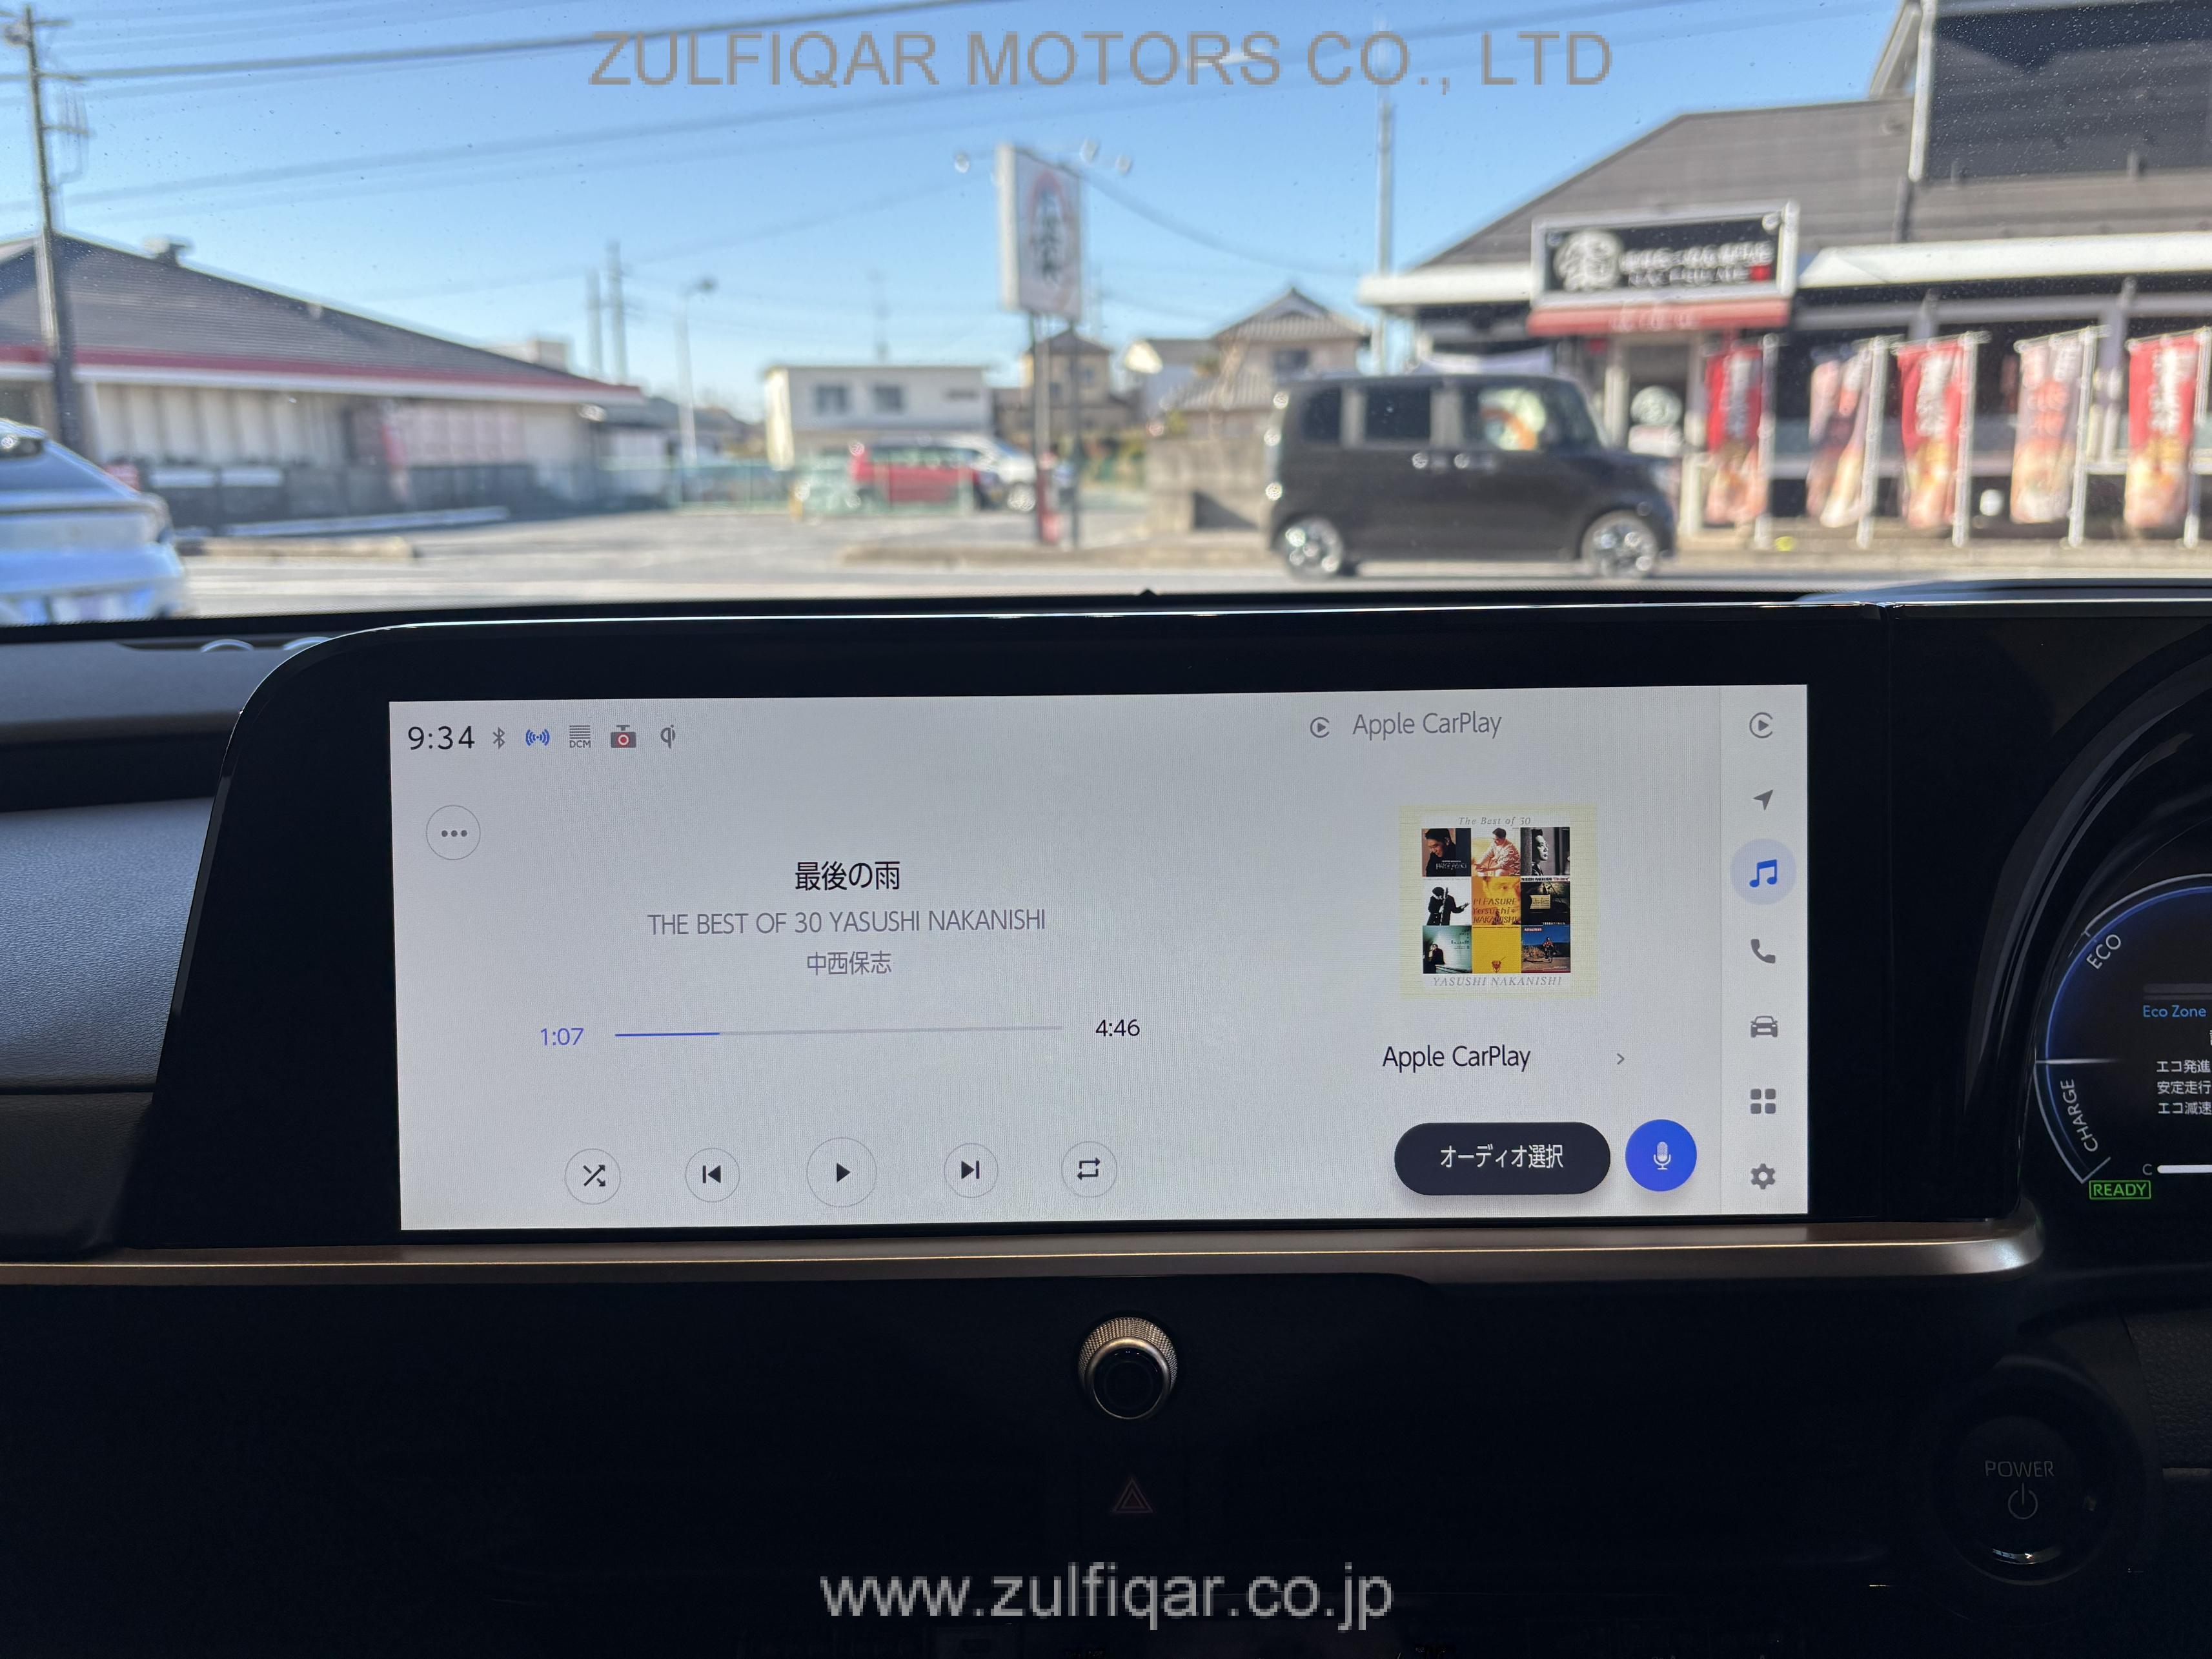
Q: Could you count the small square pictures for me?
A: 9